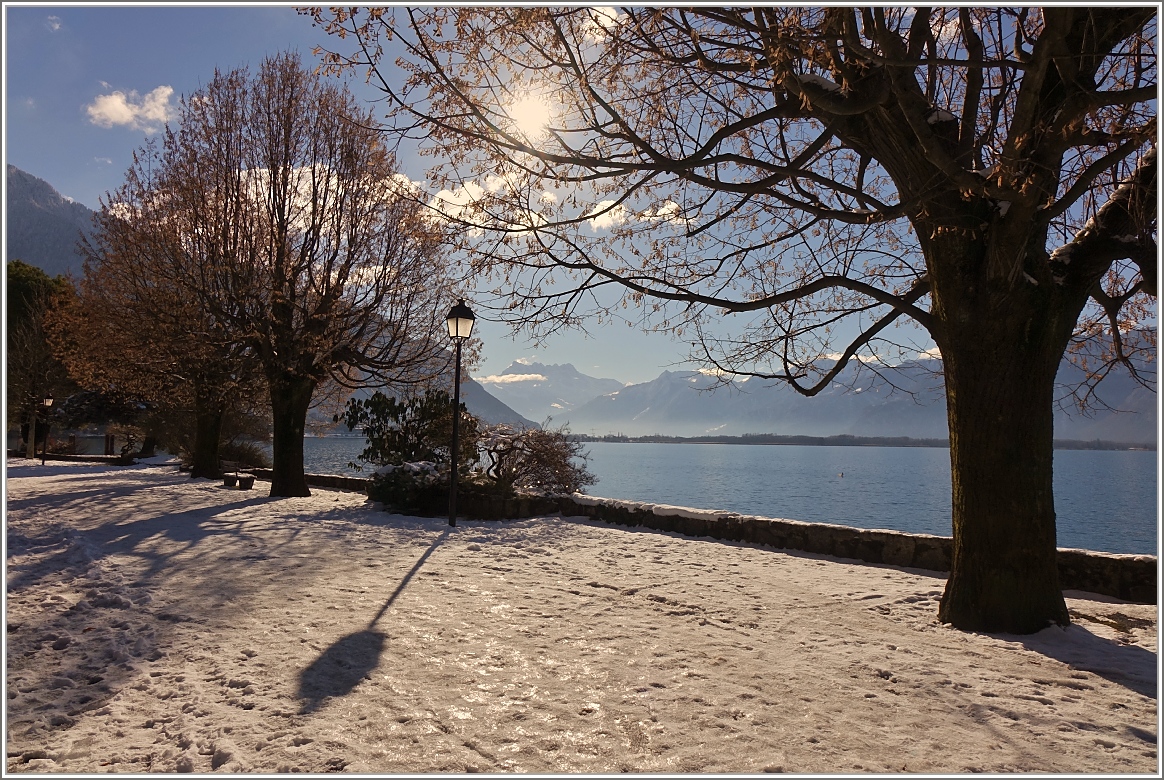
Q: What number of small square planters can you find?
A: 2